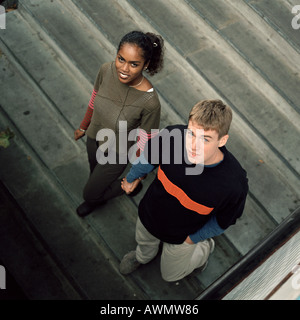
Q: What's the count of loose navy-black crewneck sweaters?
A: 1